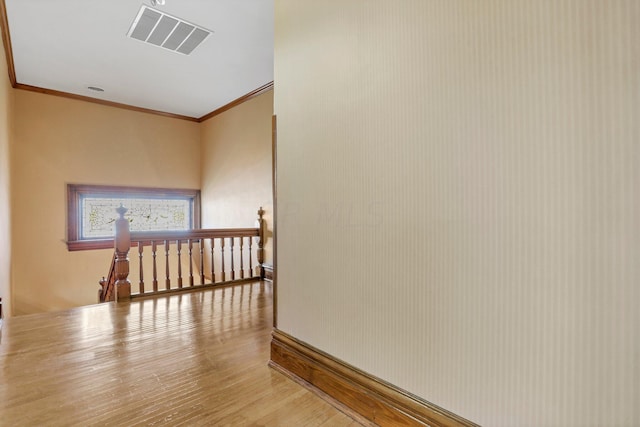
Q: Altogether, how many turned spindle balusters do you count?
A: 11